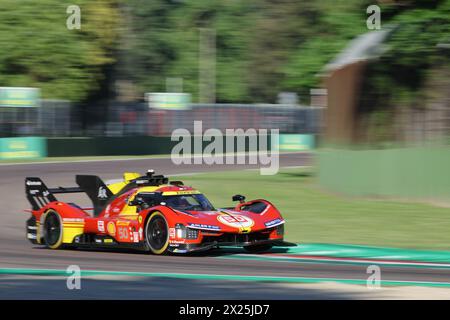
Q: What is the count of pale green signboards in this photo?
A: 4